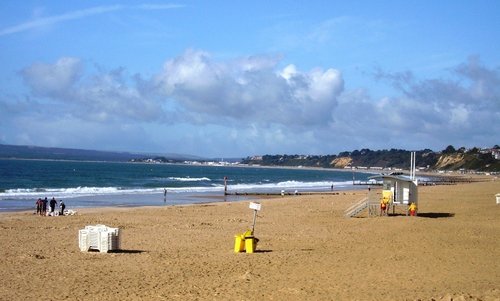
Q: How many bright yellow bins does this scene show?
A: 2